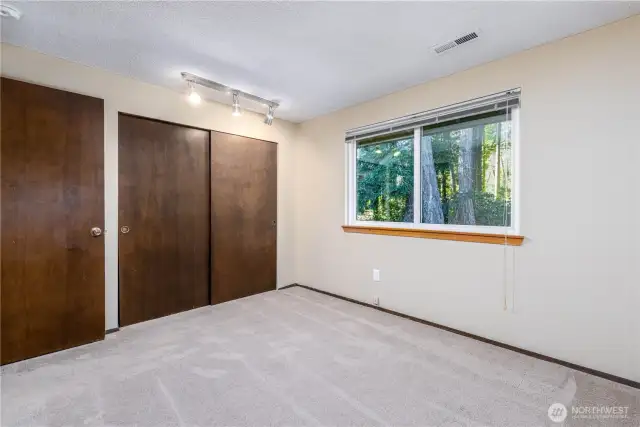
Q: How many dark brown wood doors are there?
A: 3